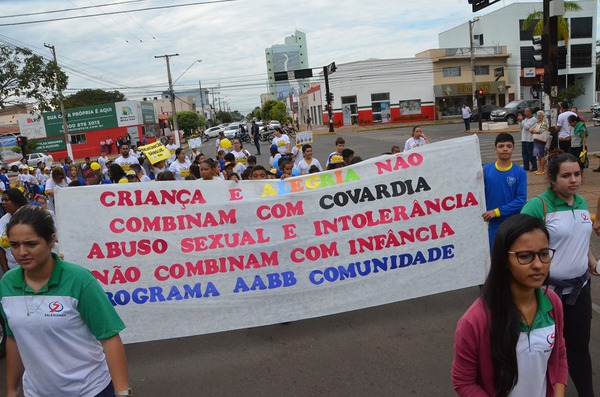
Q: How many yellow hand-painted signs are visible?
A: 1